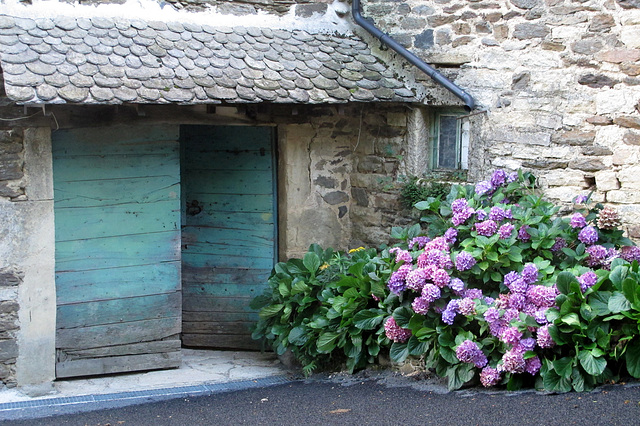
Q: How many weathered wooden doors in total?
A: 2